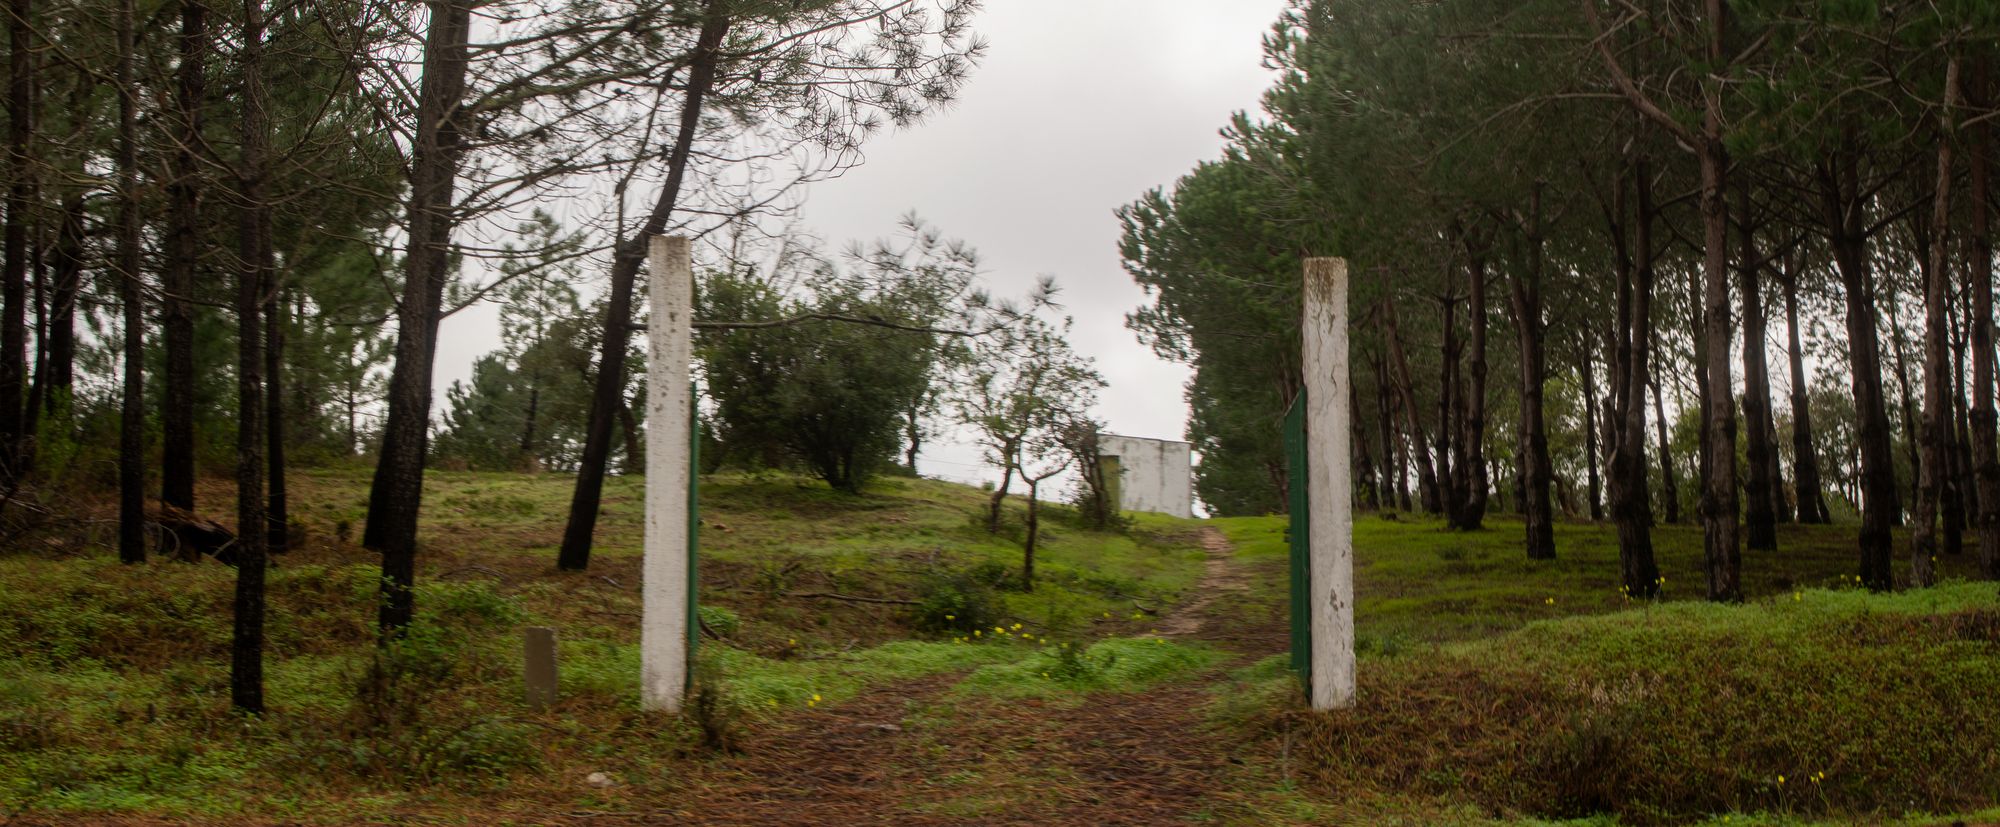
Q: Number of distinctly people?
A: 0